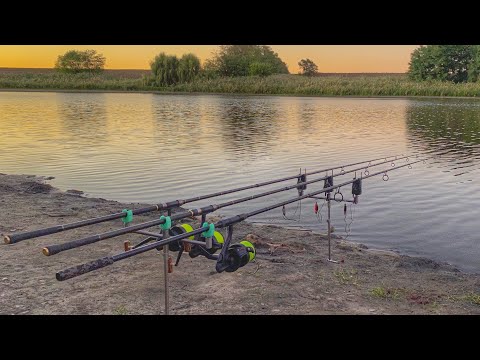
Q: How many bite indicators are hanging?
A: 3